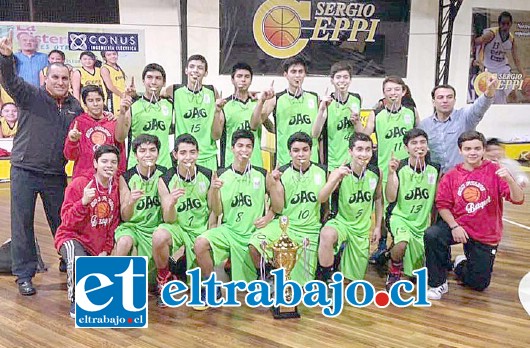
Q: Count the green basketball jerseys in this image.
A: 12